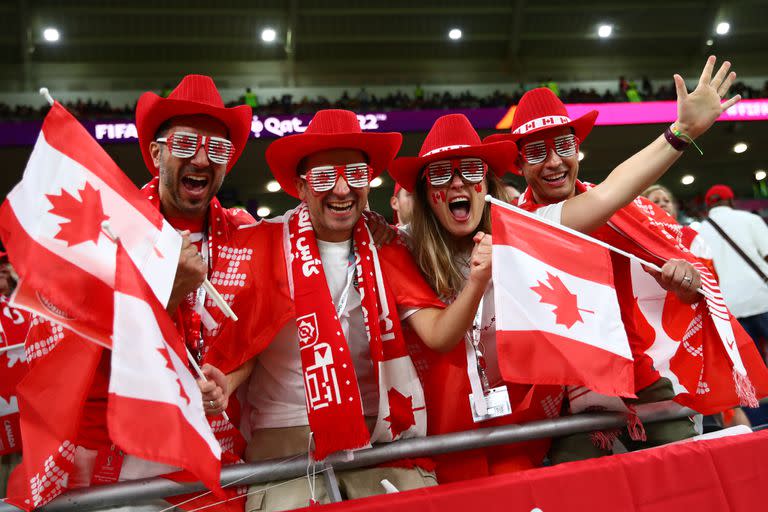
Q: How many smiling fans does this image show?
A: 4